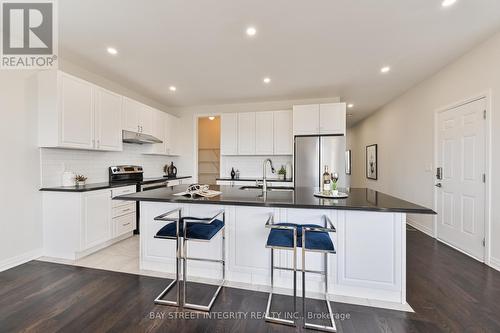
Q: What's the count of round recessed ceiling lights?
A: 7